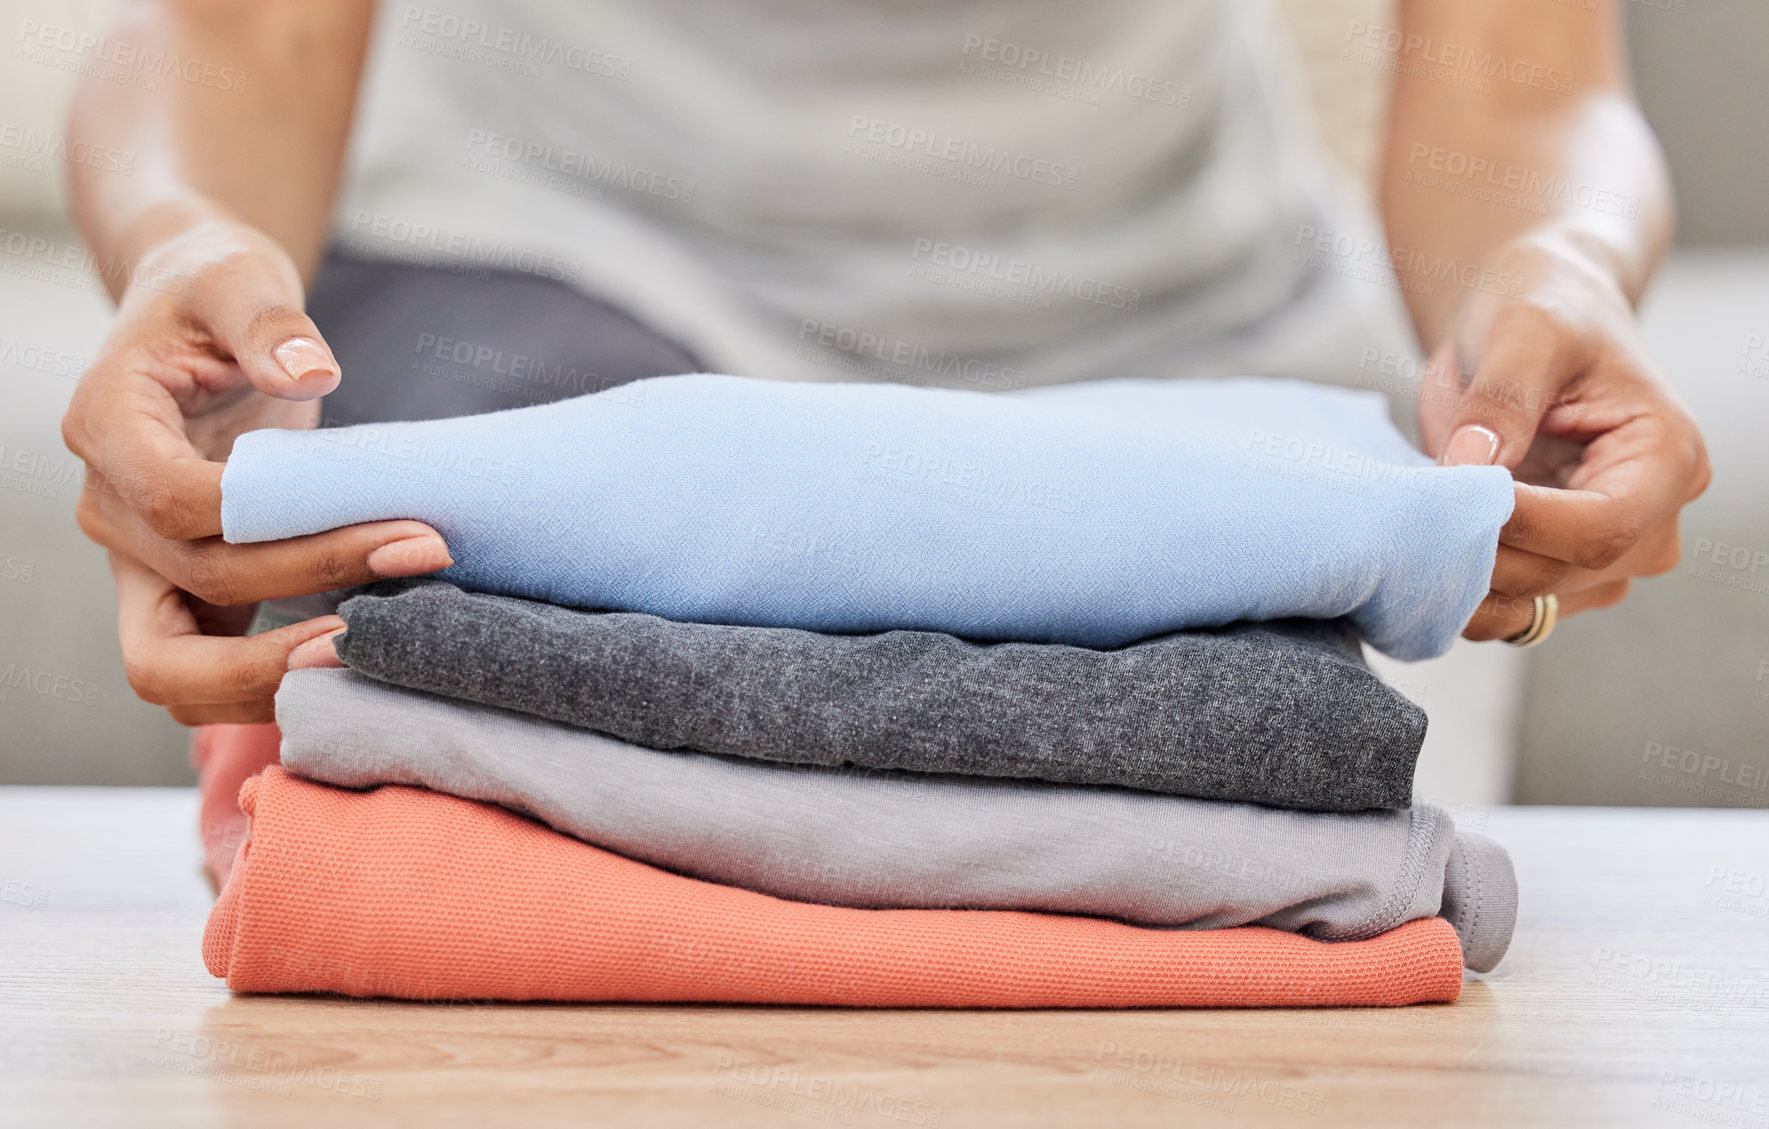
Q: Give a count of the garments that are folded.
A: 4